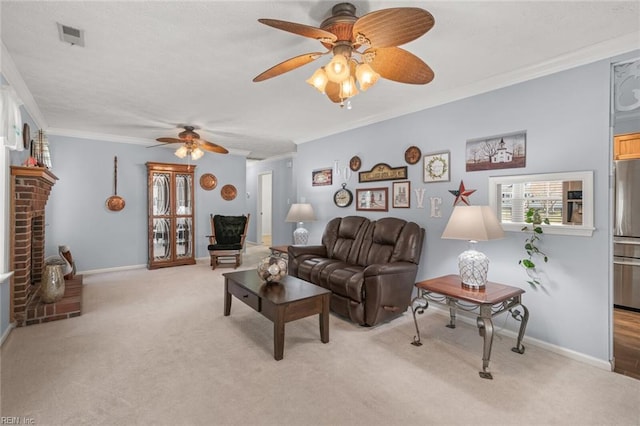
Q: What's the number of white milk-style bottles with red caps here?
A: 0